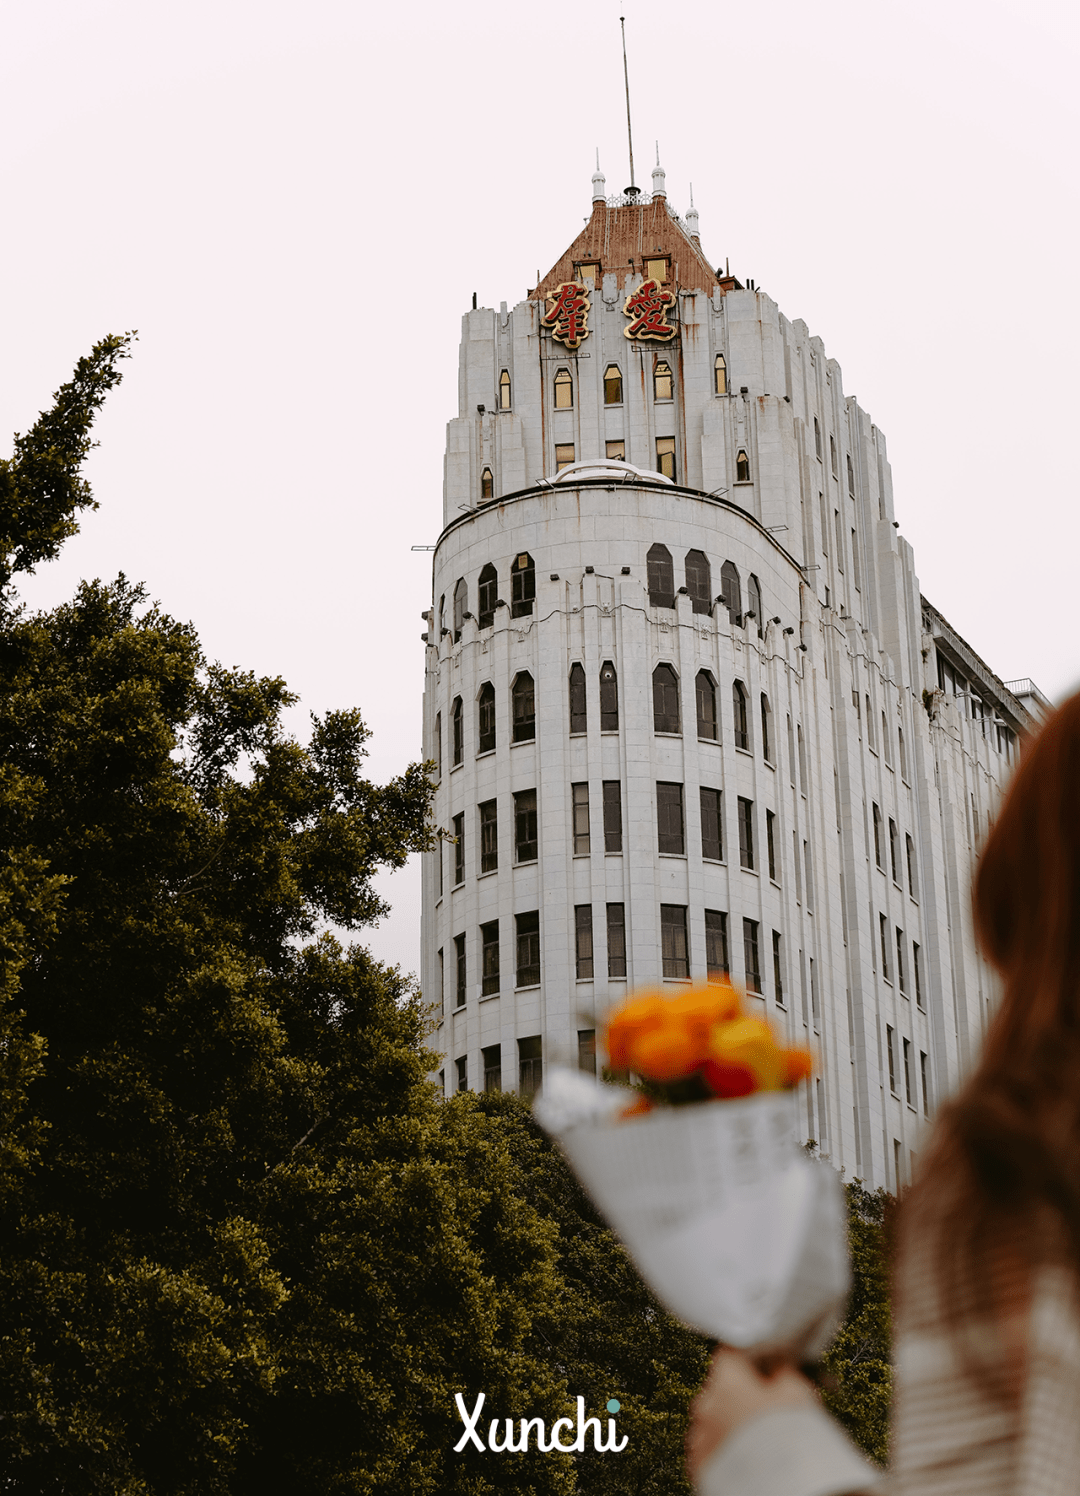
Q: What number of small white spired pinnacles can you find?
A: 3